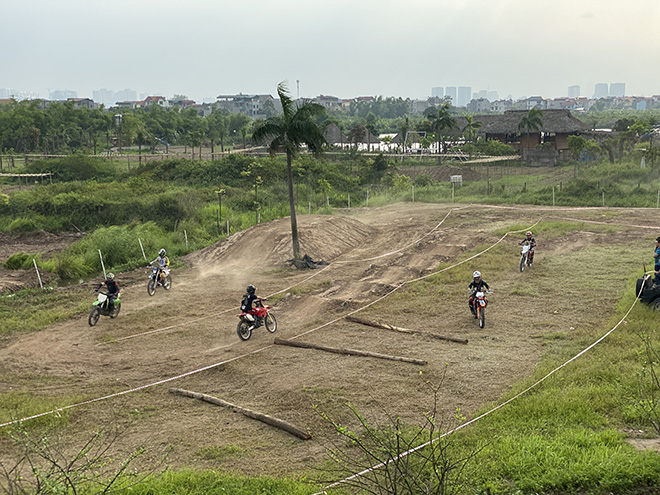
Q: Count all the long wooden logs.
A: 3